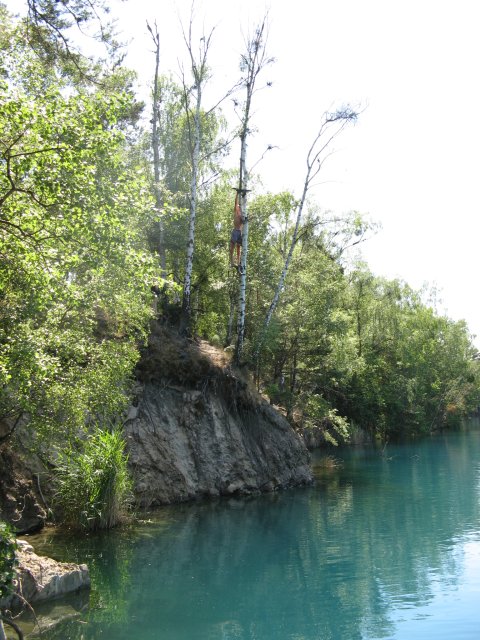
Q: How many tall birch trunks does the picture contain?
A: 4